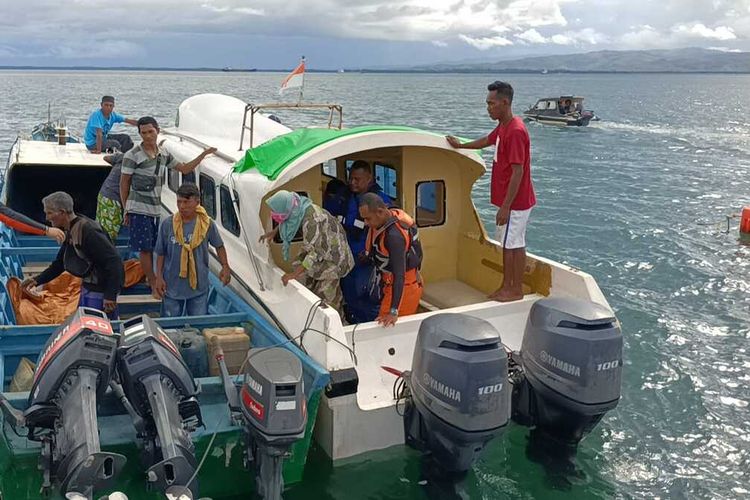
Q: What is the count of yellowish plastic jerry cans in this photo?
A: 1